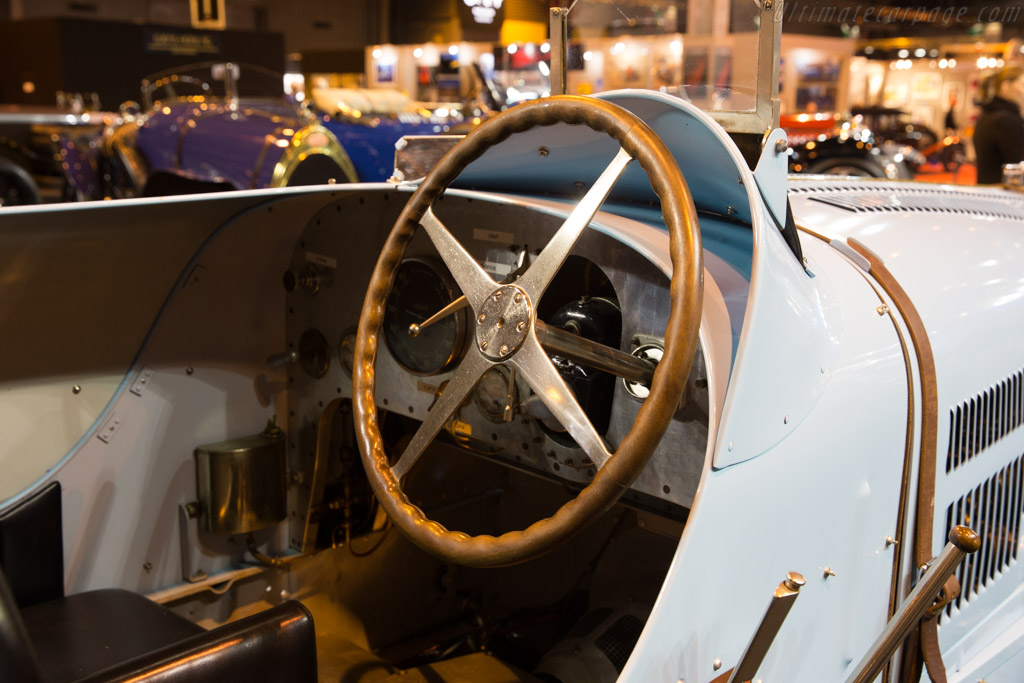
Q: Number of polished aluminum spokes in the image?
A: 4